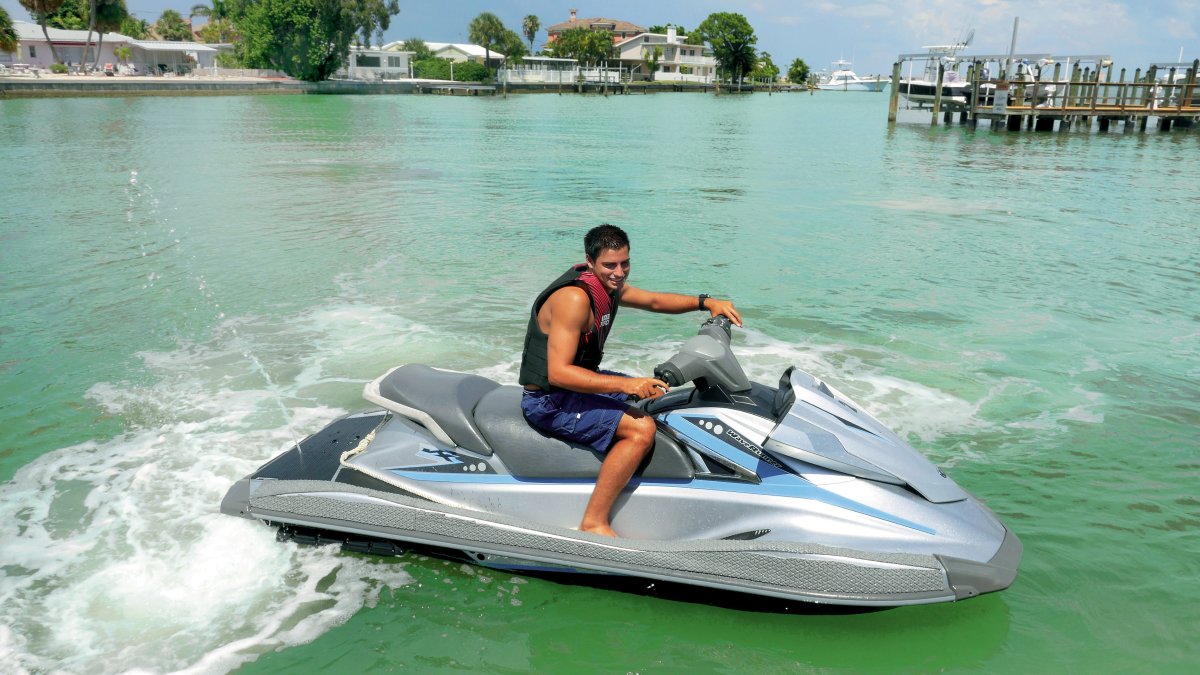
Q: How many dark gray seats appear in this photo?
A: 2